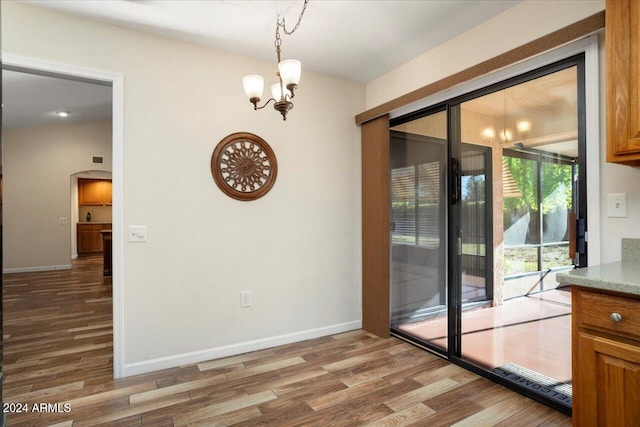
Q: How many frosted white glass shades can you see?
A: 3